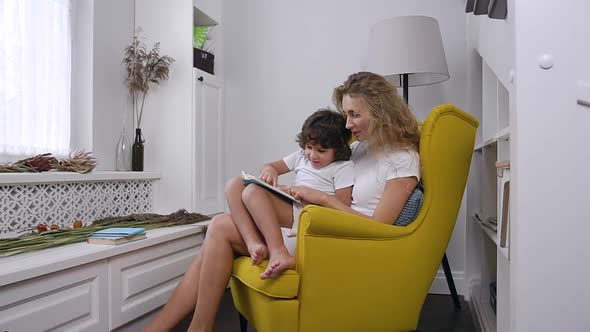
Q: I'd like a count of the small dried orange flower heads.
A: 3